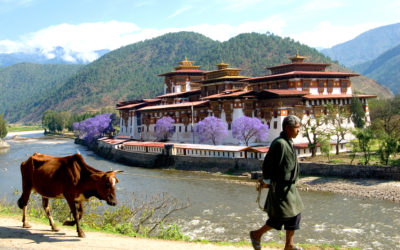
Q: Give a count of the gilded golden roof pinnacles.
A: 3